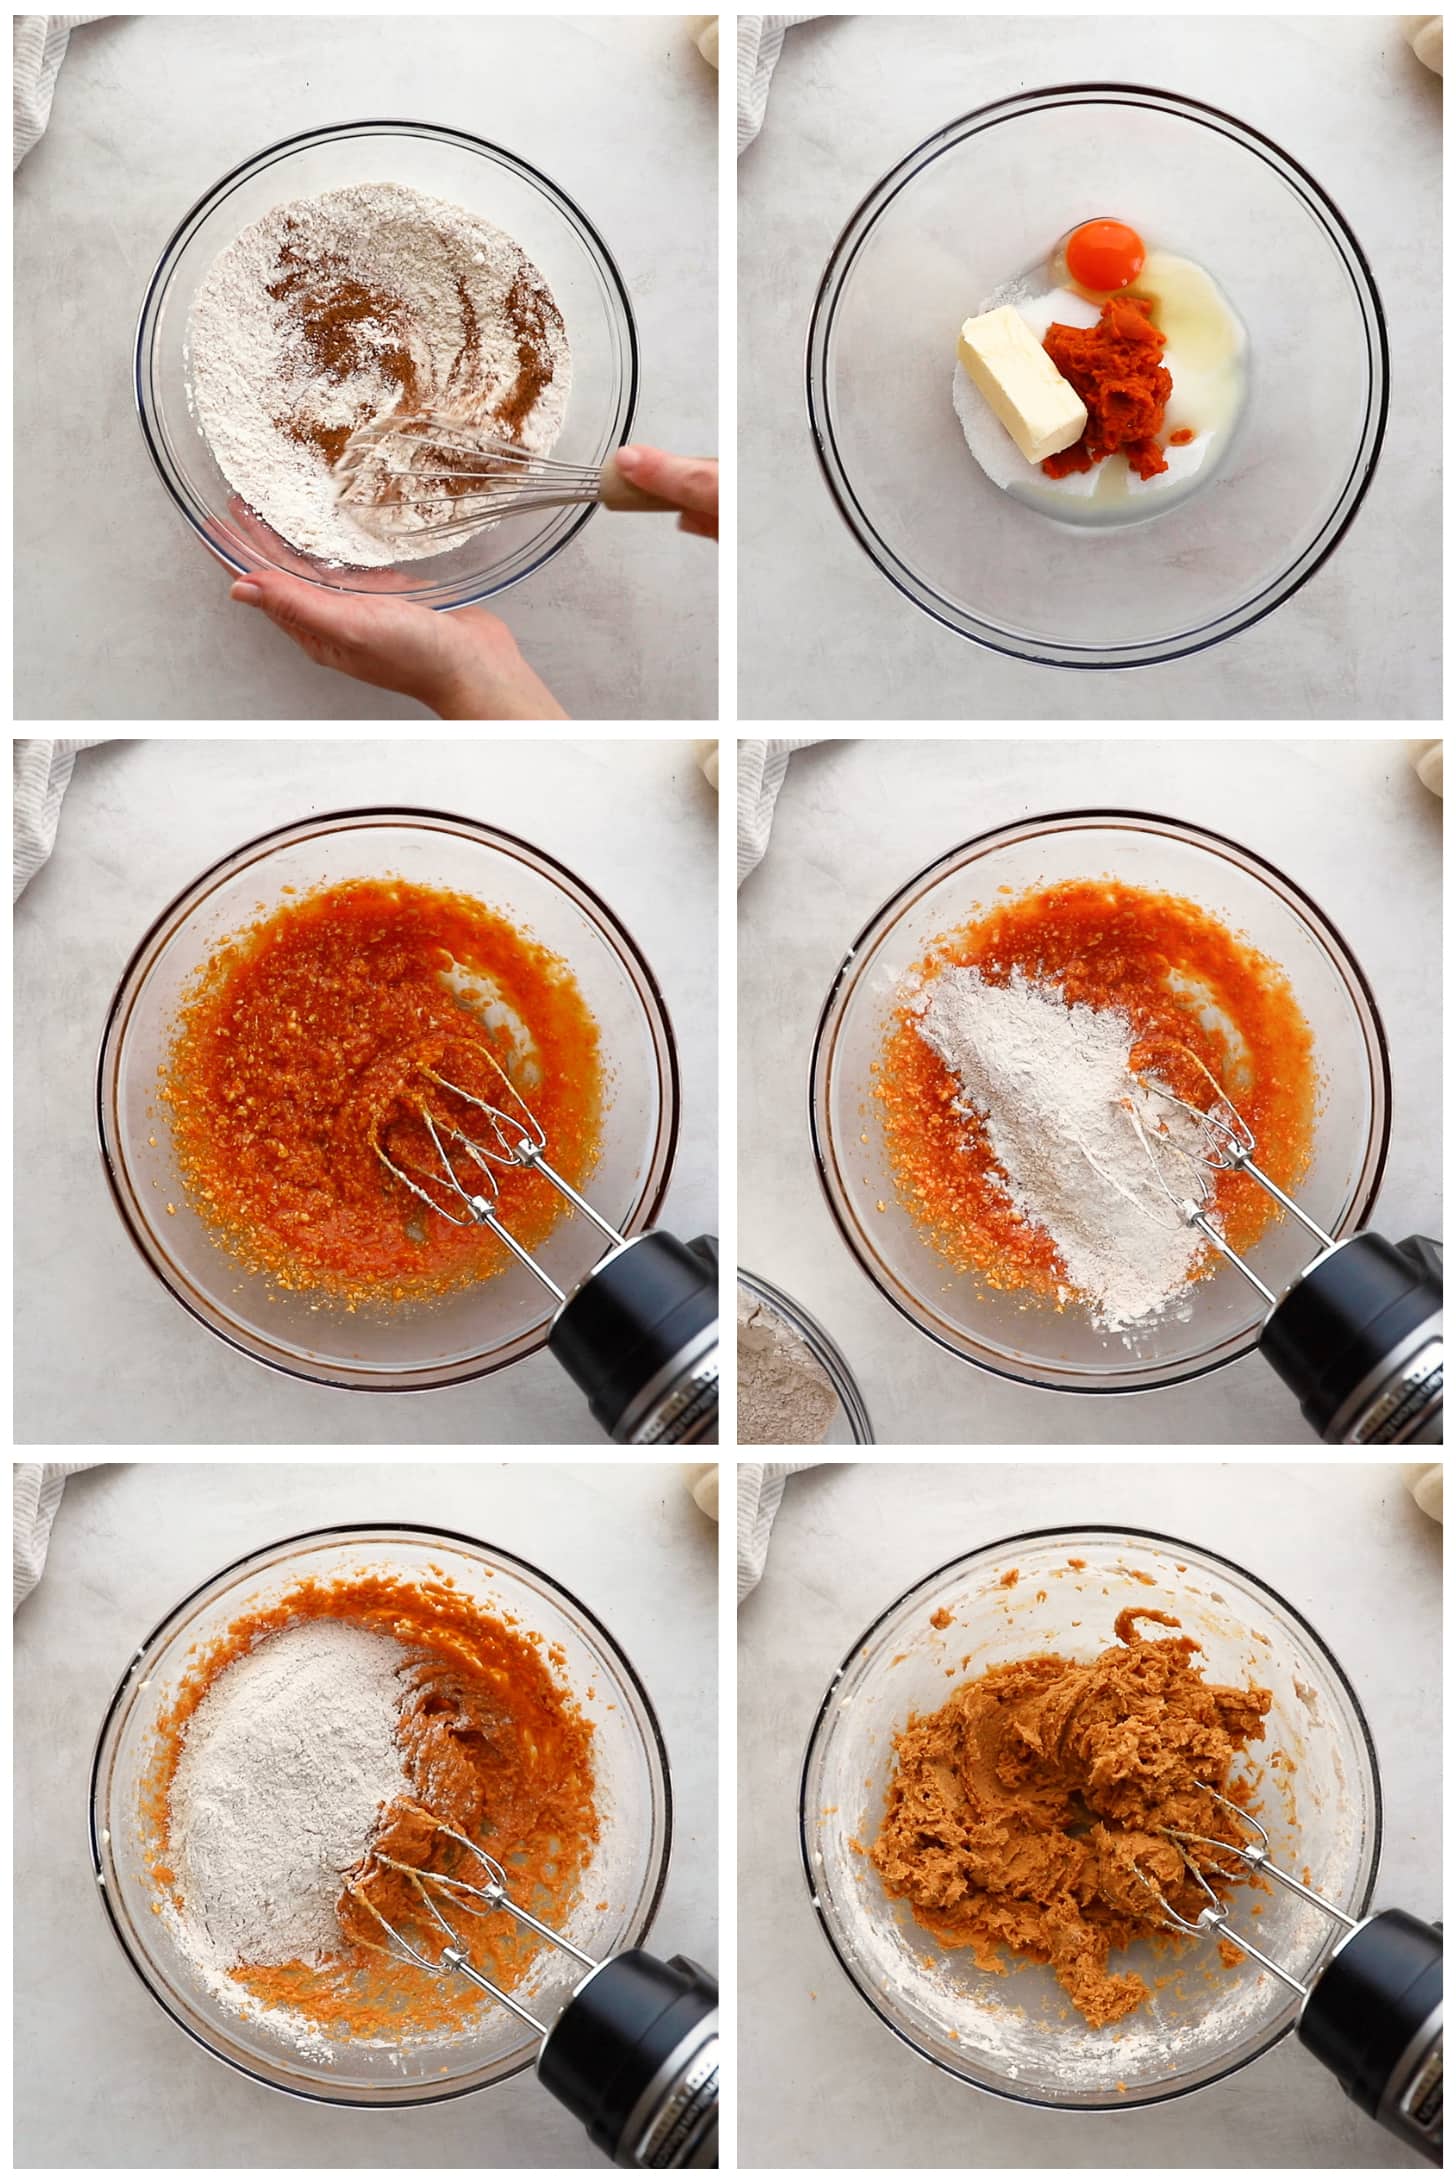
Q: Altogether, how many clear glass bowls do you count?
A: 7